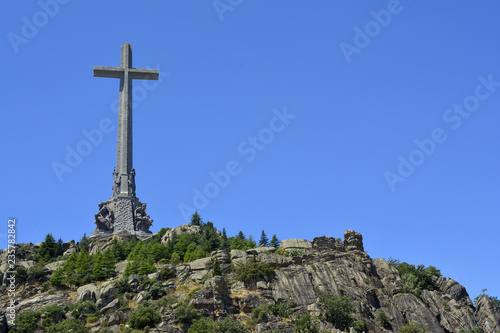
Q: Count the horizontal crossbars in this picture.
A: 1